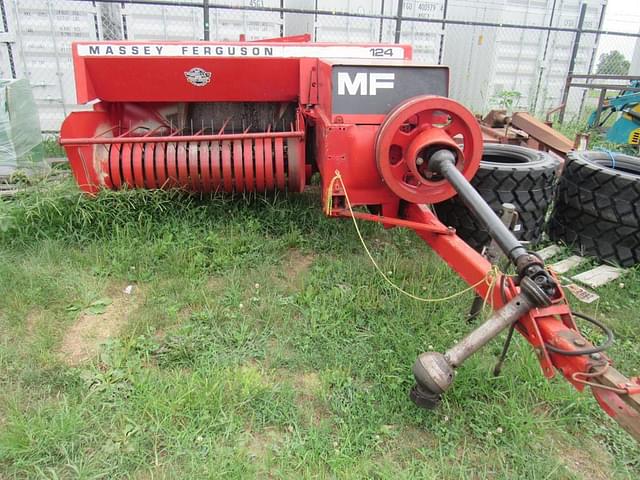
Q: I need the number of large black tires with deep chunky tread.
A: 4